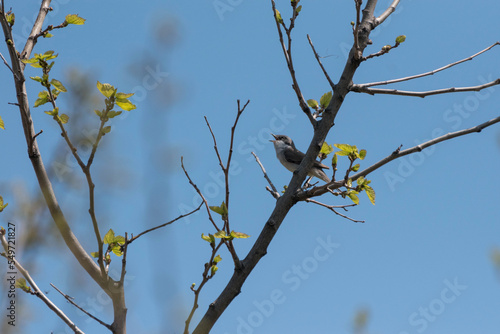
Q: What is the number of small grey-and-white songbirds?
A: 1